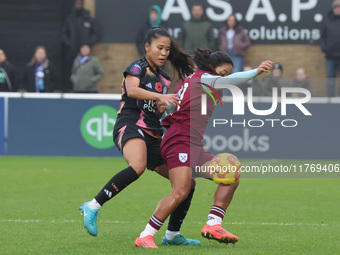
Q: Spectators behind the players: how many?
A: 11